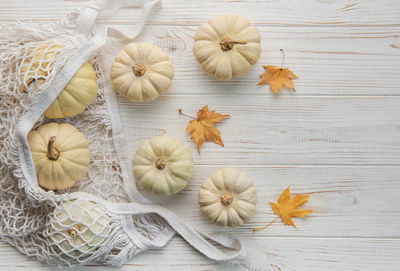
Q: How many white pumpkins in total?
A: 7